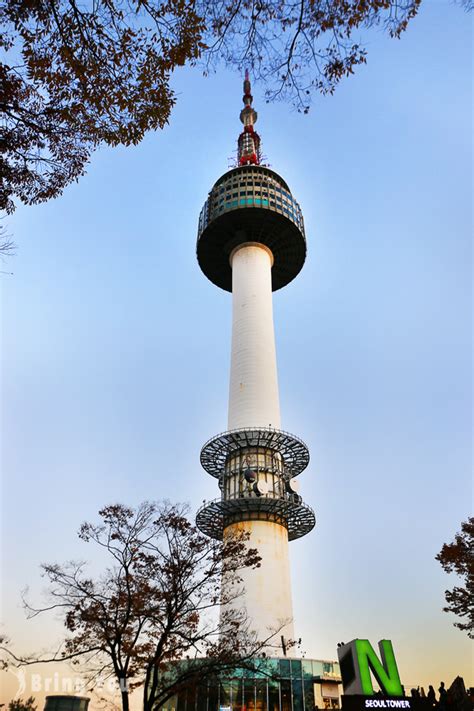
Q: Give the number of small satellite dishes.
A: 3